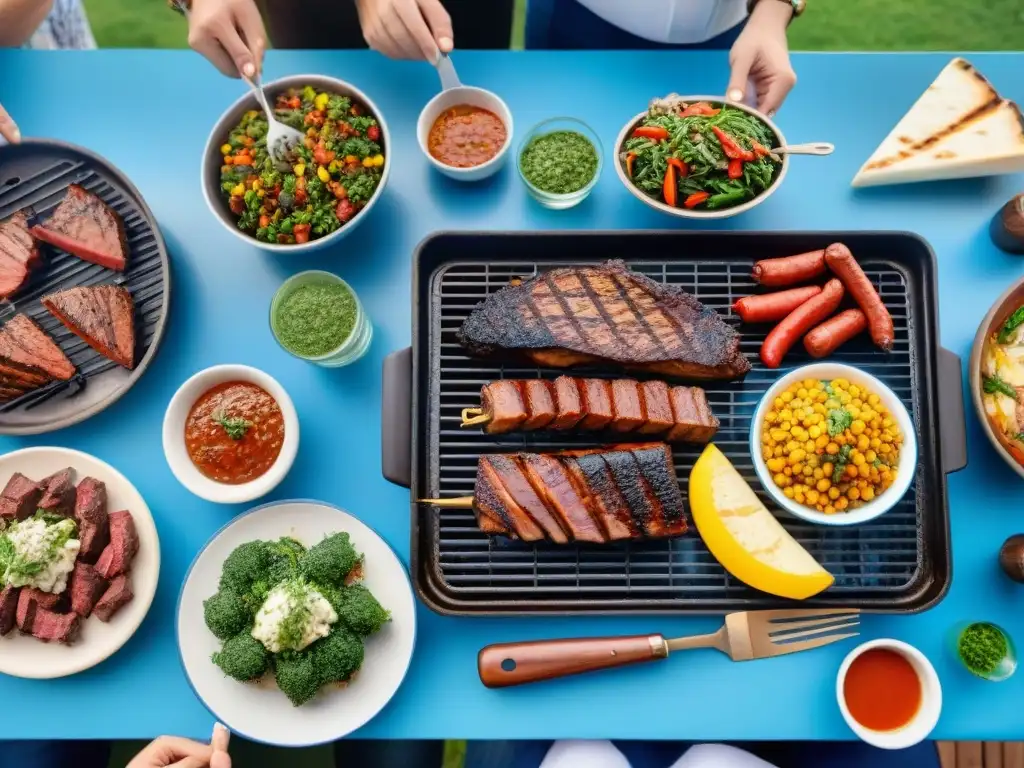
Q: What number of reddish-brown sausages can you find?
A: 5